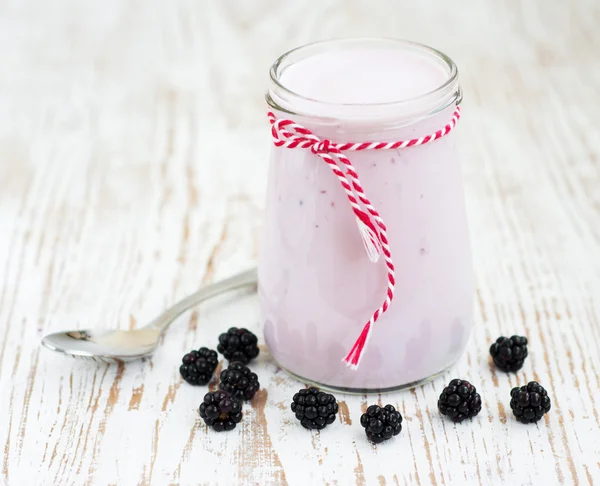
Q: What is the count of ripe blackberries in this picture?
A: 9